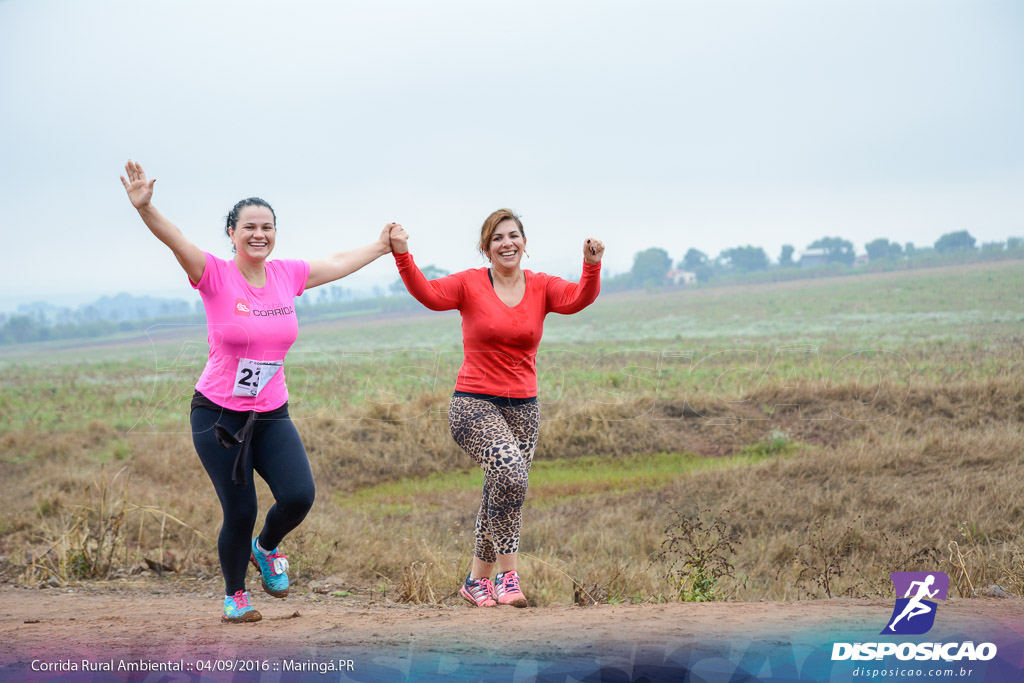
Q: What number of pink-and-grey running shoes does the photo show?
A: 2